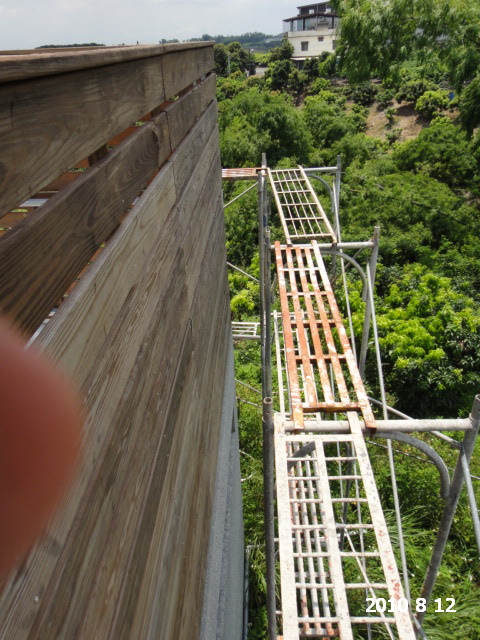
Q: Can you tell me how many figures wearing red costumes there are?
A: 0